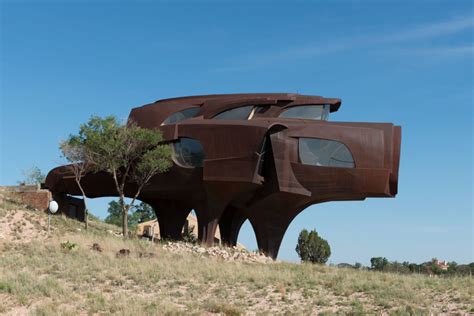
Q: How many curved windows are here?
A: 5